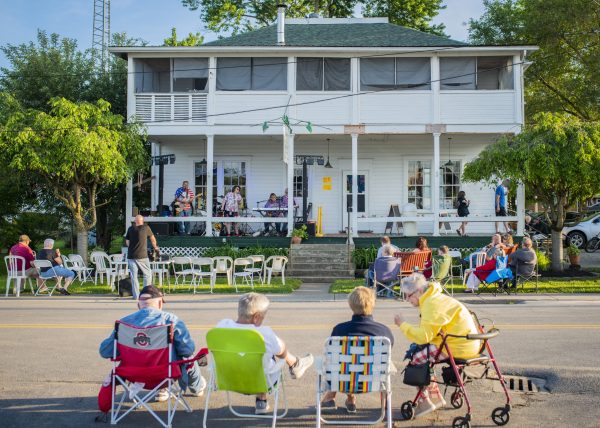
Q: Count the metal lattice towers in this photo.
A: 1